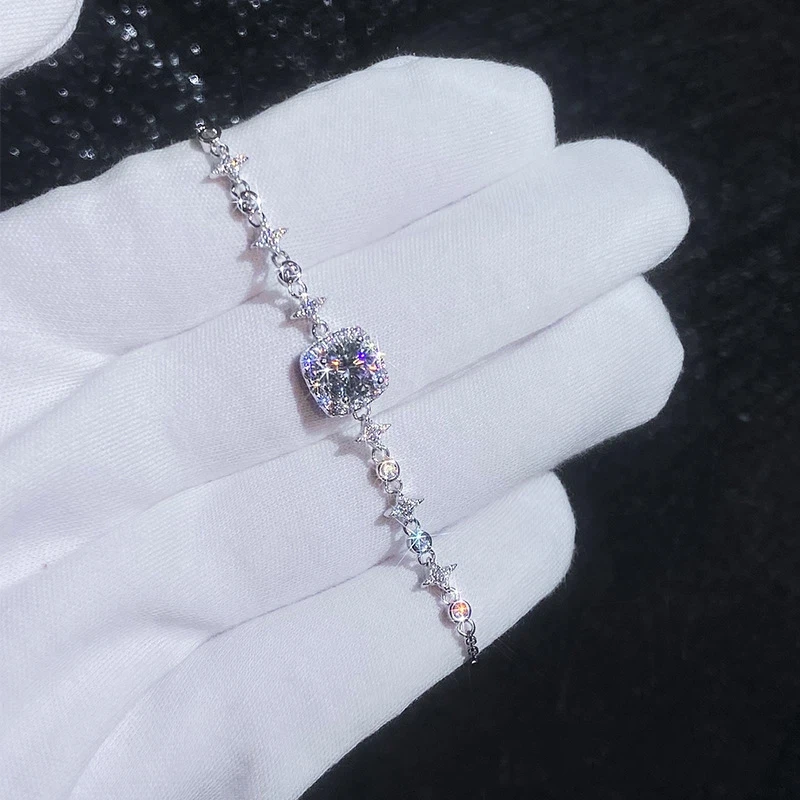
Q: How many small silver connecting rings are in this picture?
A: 13